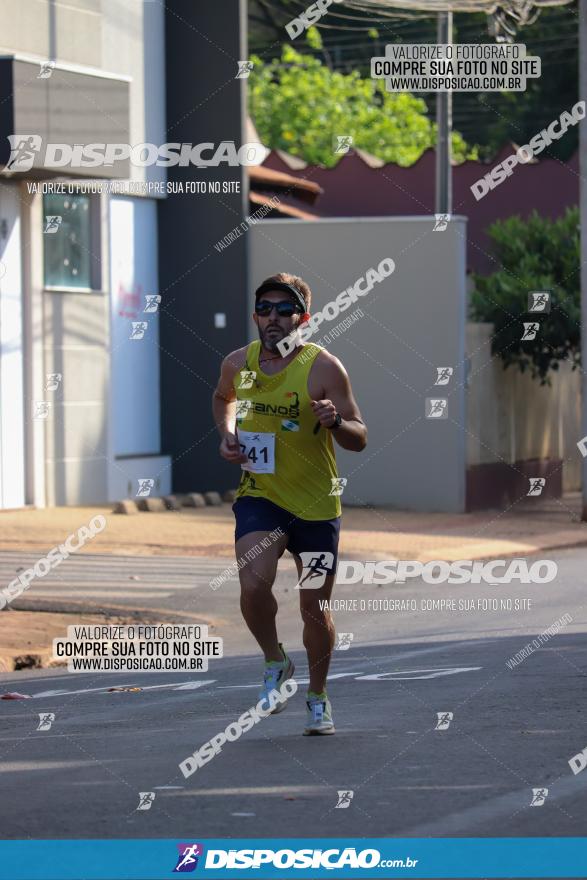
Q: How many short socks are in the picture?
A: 2